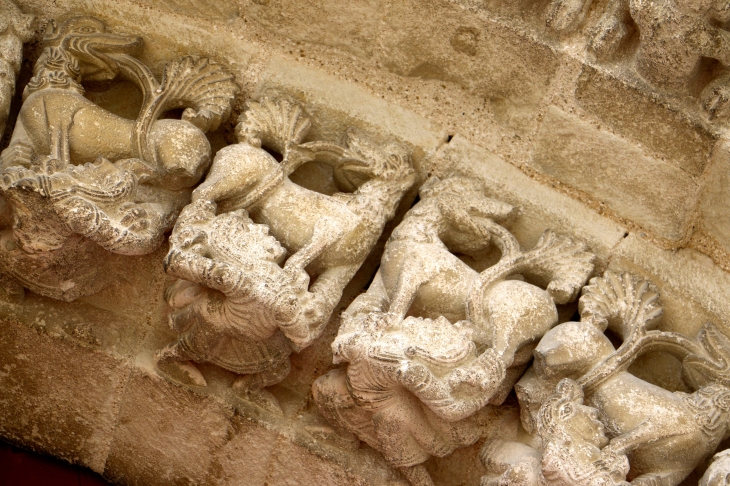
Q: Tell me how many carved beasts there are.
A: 4